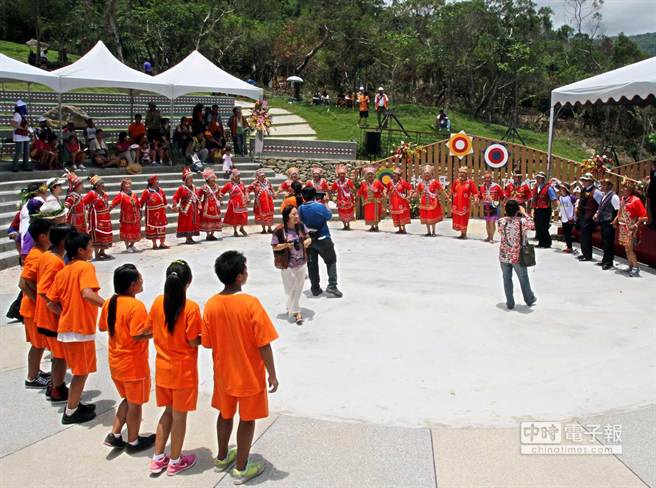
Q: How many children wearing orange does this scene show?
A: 6